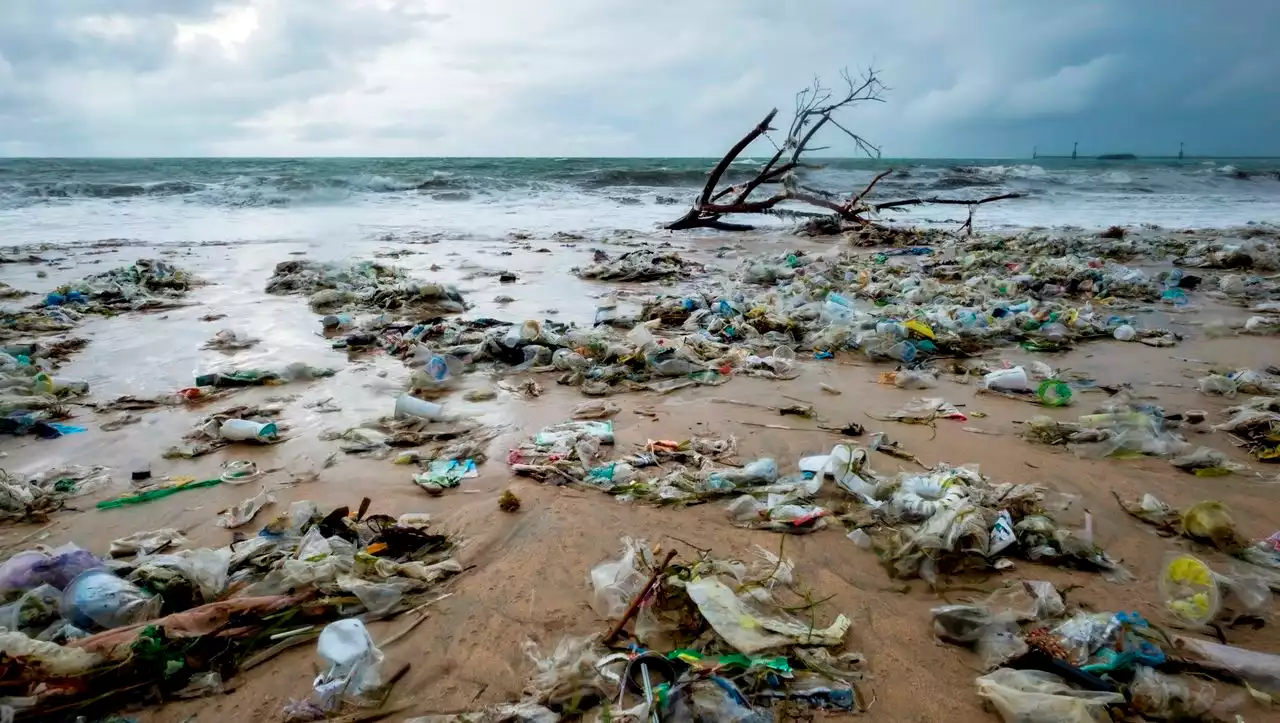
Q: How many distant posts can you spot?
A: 3